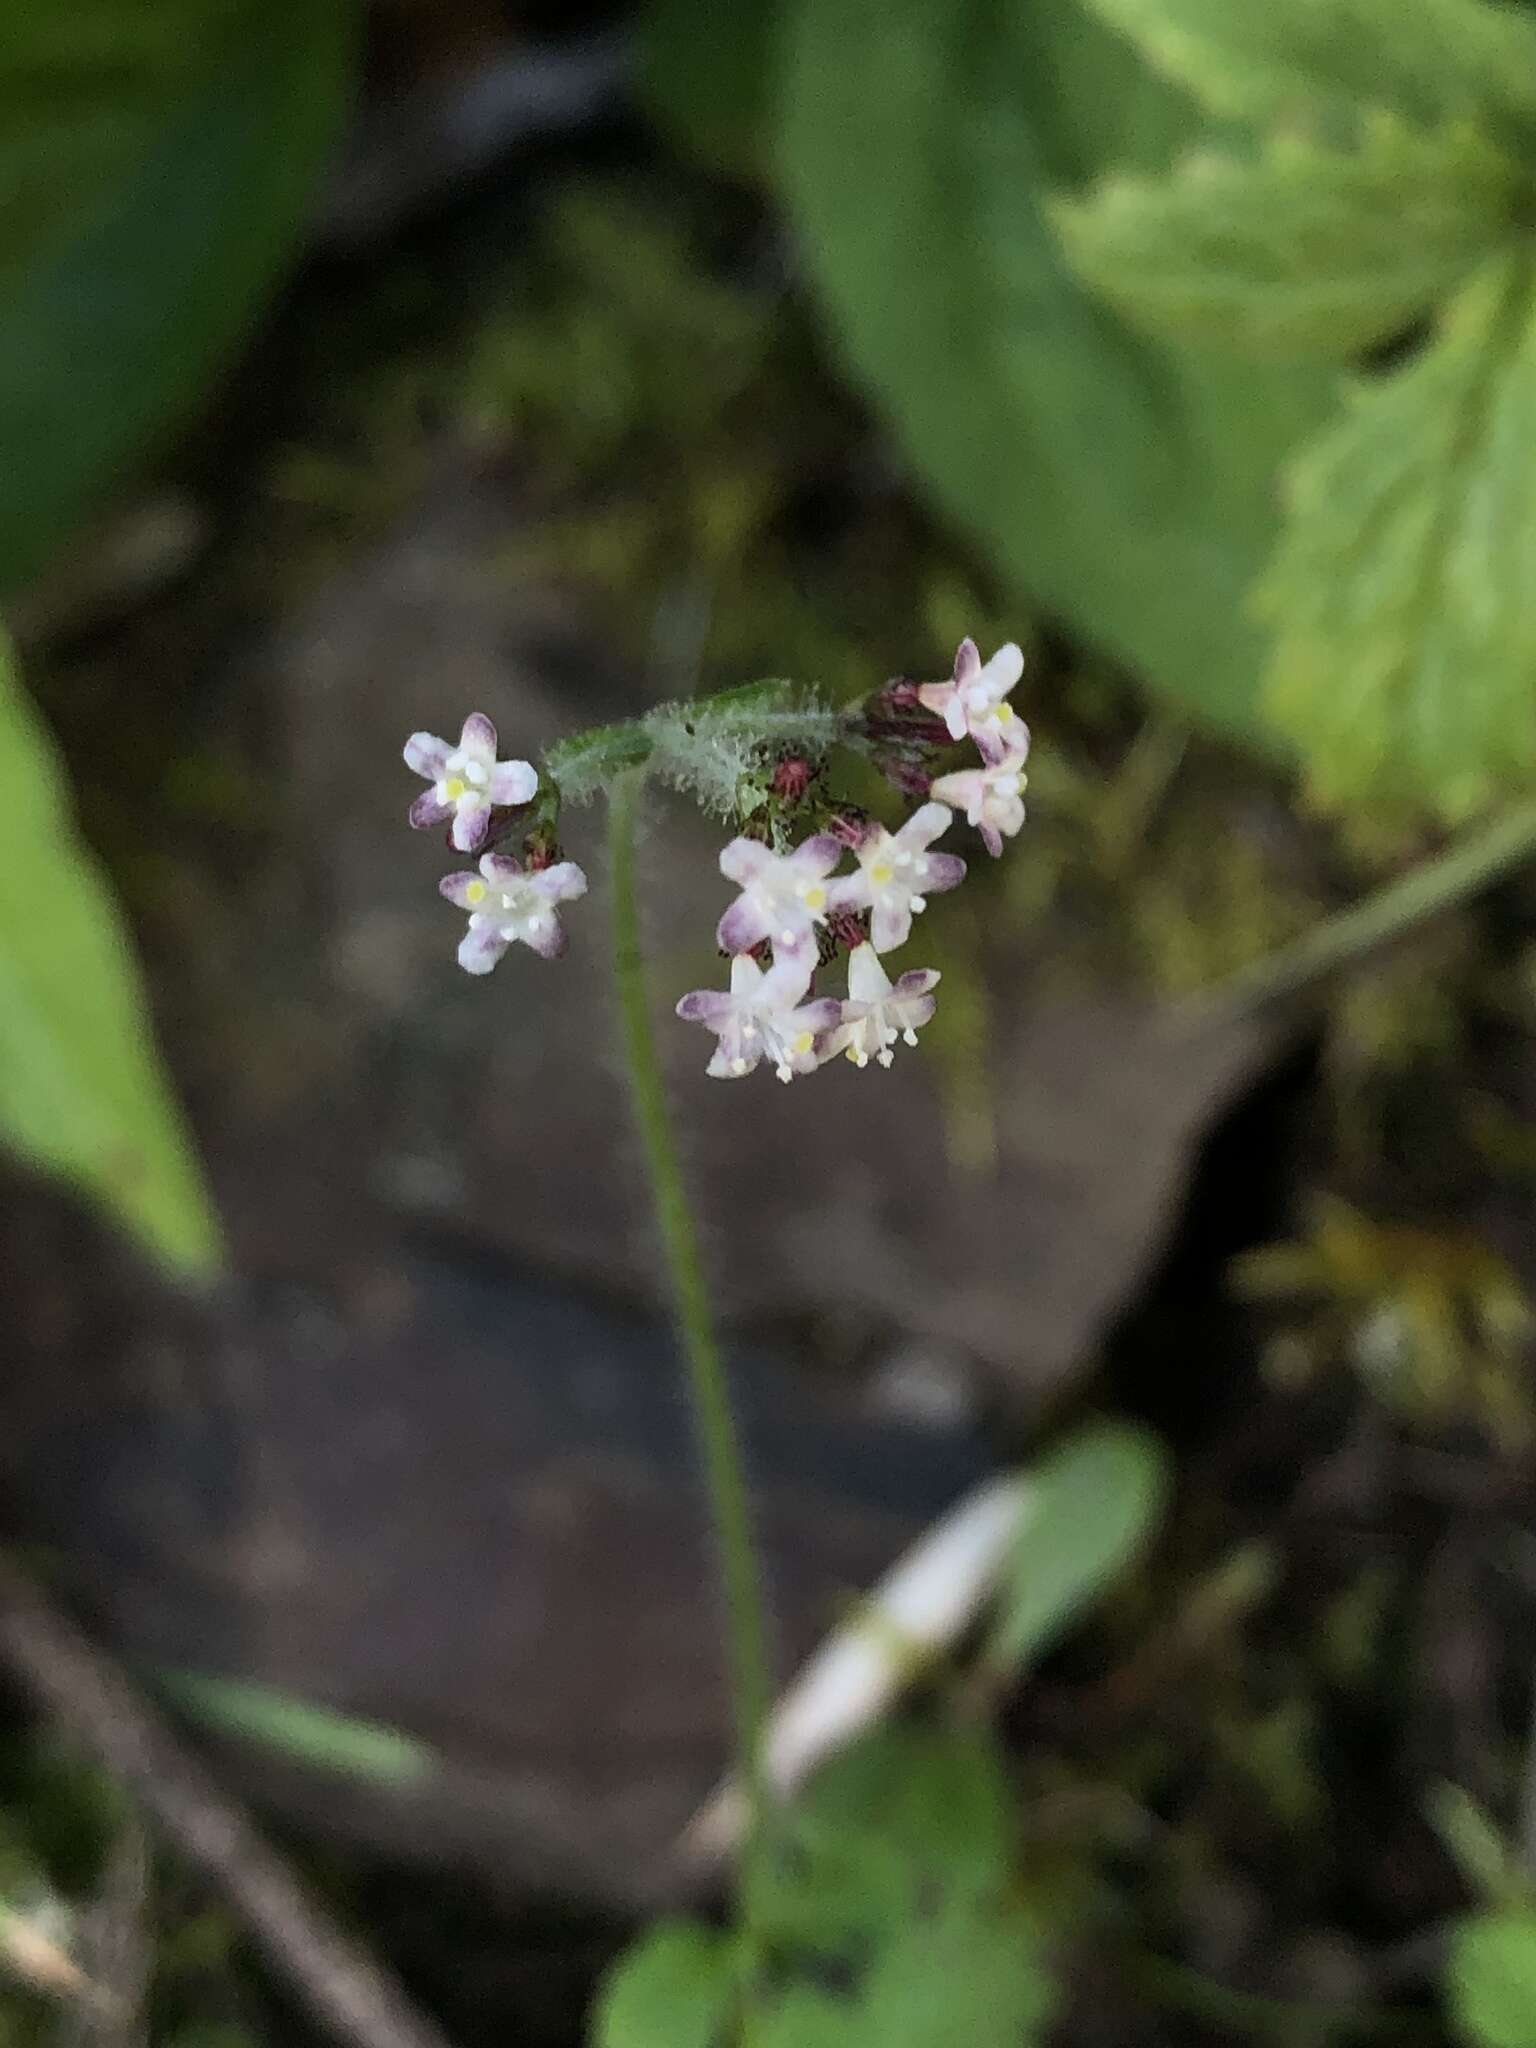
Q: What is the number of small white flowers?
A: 8